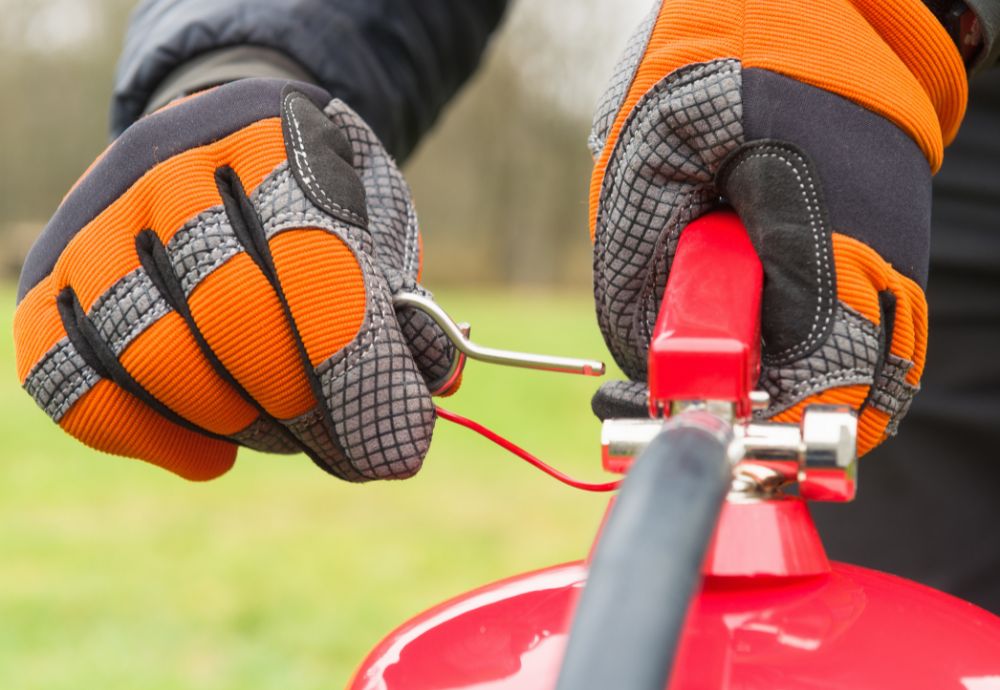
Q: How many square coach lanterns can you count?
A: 0